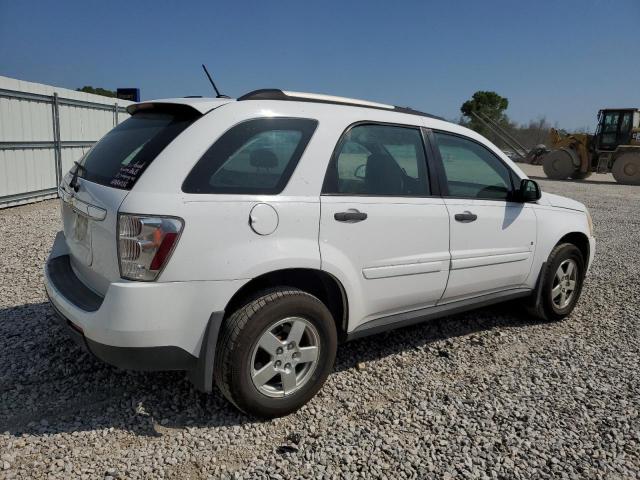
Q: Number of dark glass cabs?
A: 1